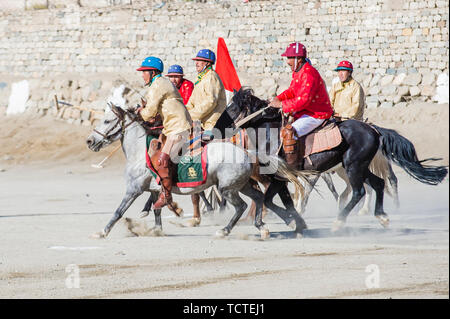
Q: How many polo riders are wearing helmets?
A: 5